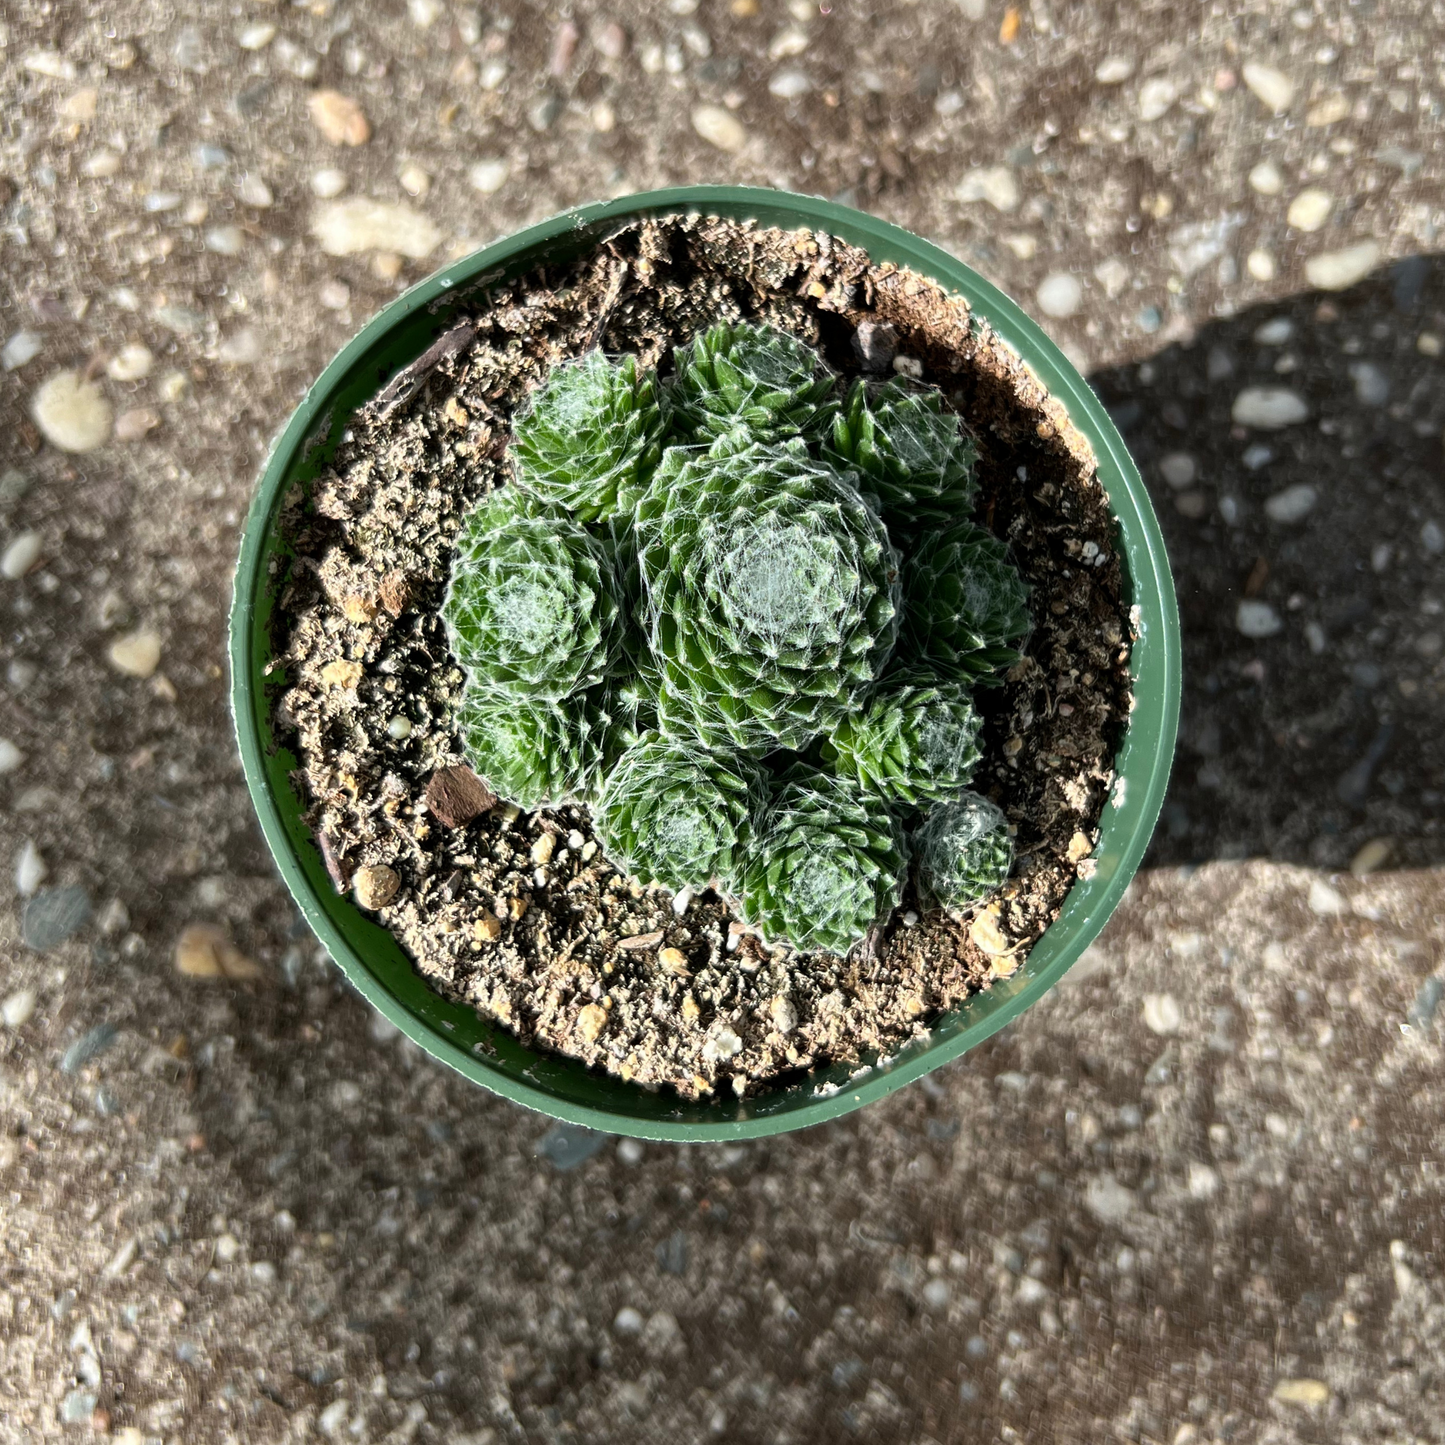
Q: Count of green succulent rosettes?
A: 11